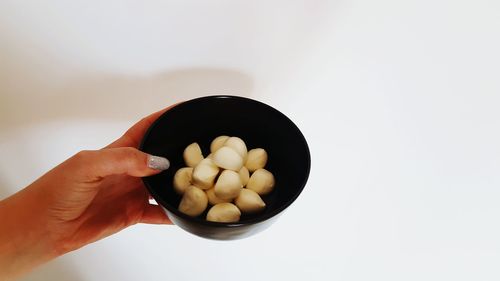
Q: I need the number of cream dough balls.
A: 14